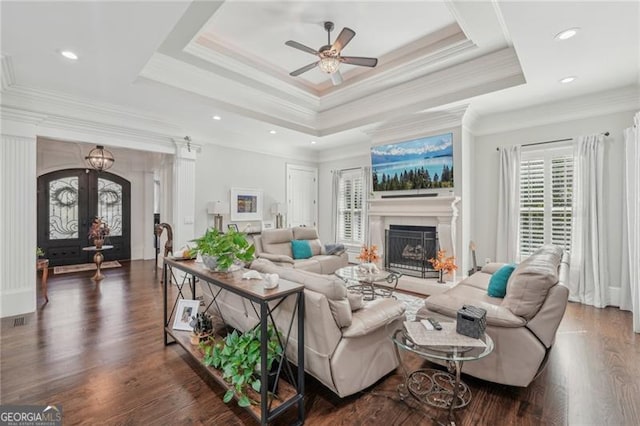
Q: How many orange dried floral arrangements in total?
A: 2